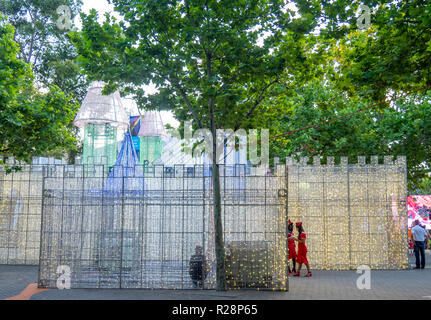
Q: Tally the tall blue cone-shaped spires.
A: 1